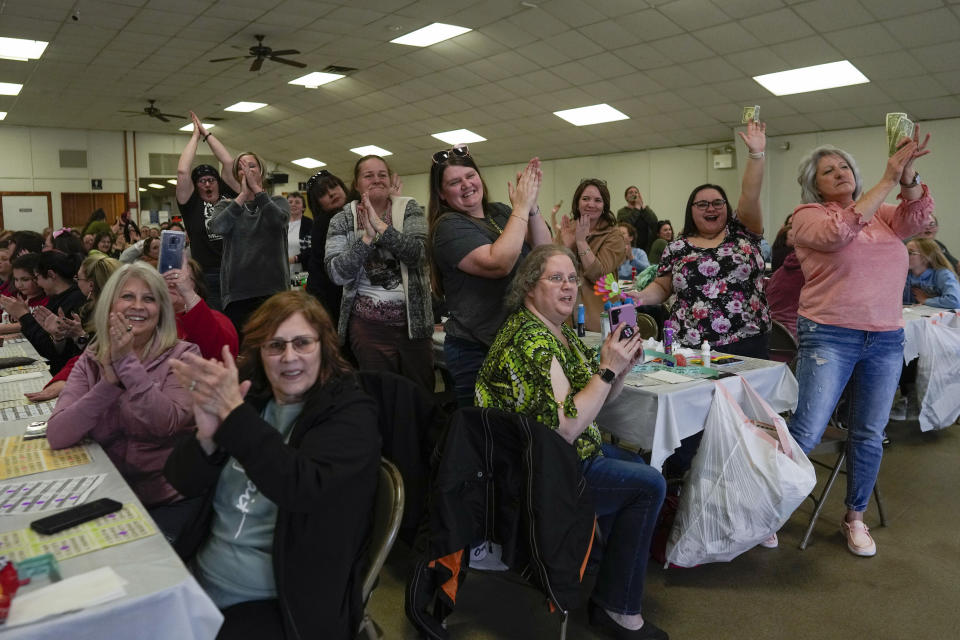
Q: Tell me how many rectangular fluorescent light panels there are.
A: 12